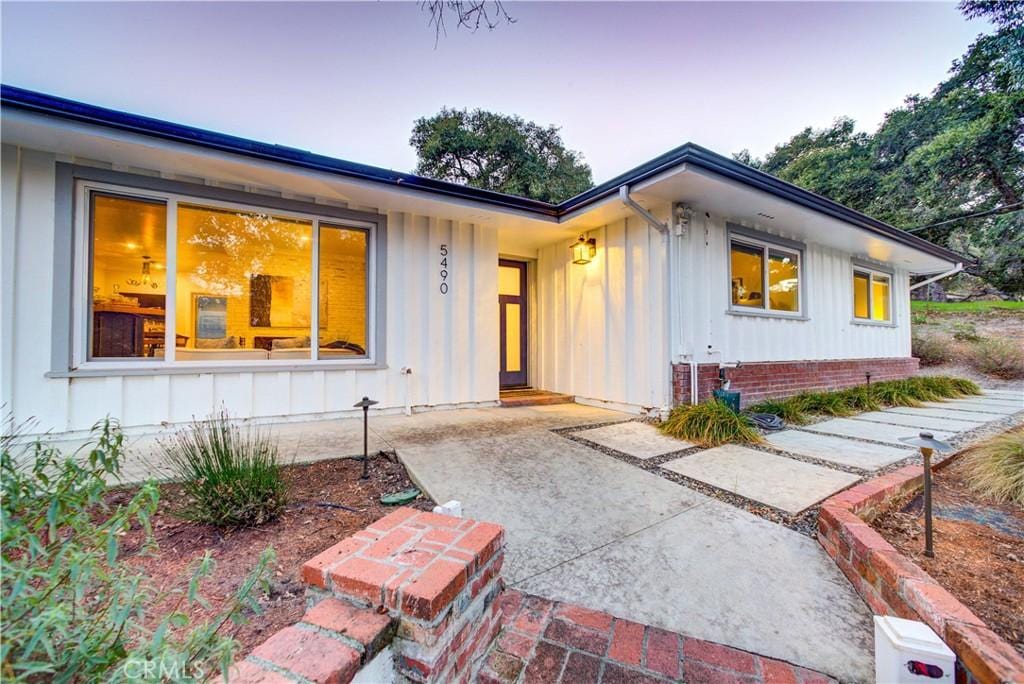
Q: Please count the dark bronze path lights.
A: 3